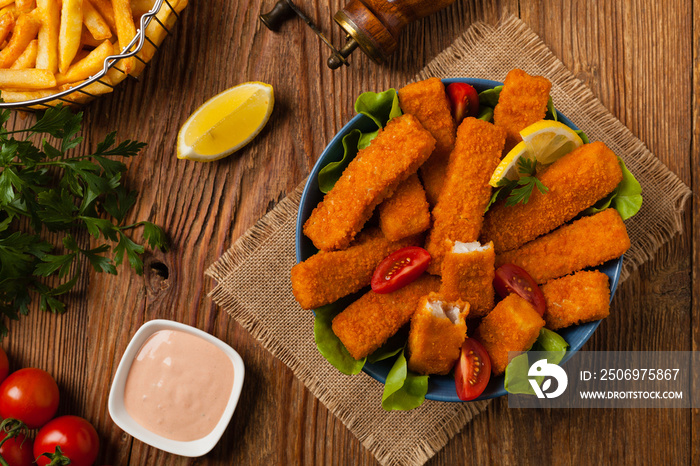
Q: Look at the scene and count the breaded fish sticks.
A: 13